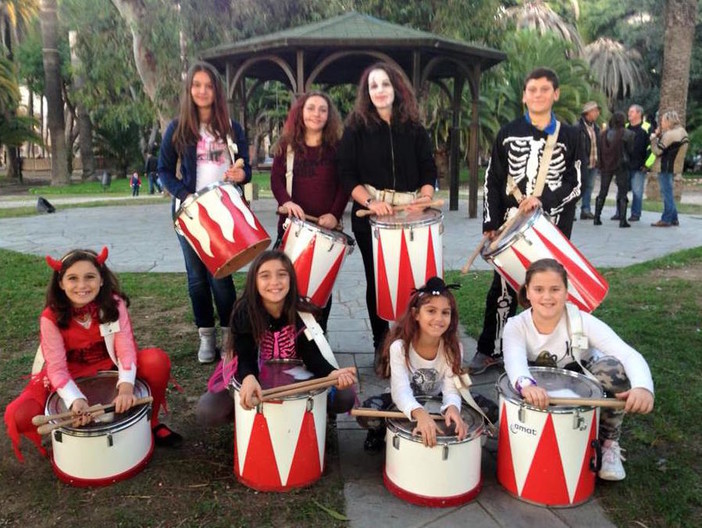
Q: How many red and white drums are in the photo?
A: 8